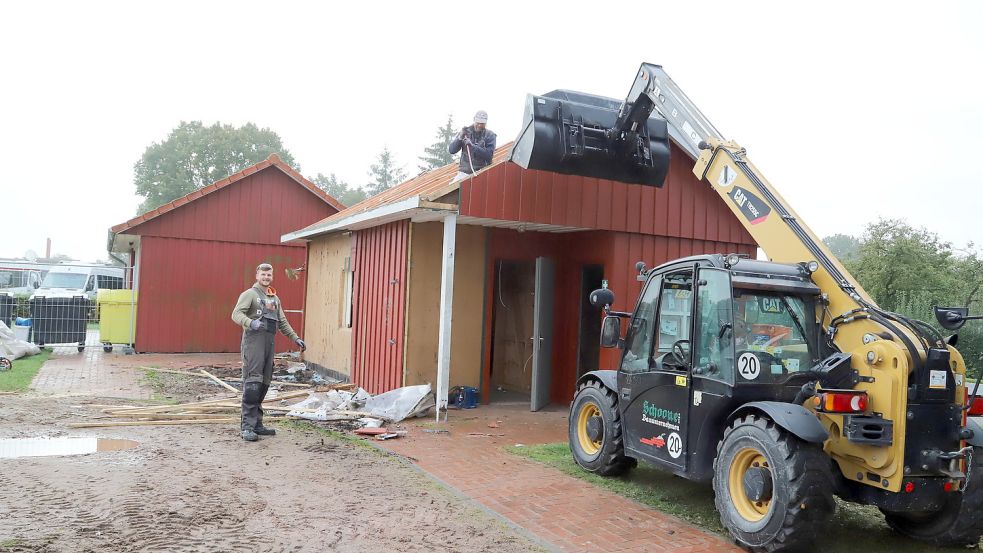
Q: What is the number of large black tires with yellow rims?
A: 2